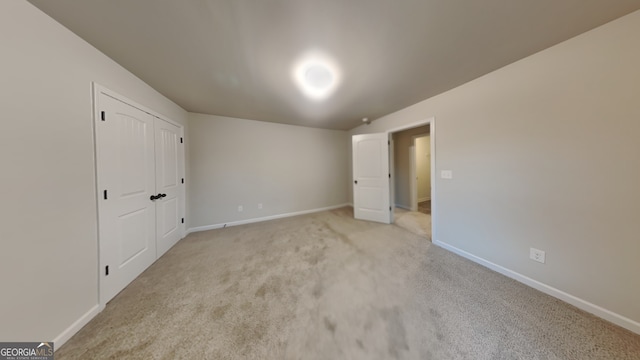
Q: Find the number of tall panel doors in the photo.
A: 3